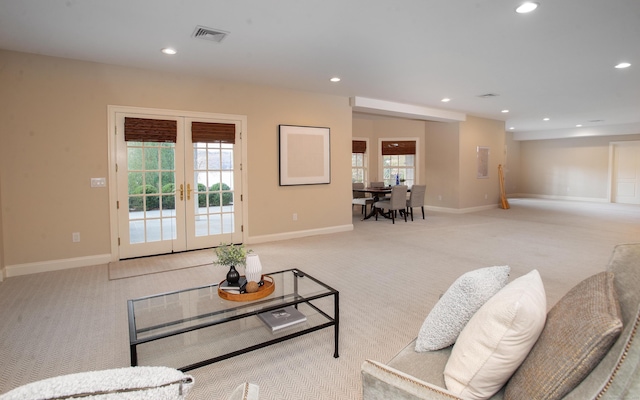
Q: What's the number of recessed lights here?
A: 9